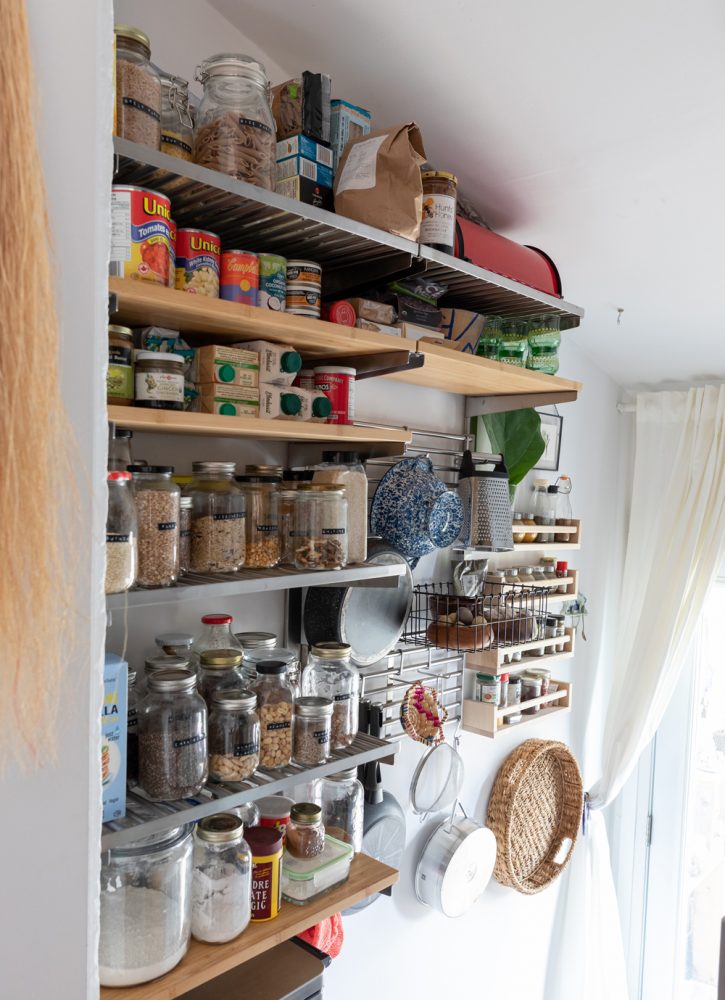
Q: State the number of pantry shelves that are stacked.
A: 6